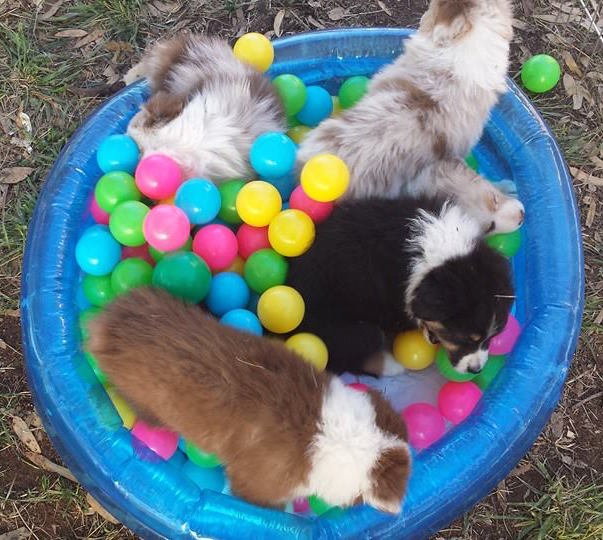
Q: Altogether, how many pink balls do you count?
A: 13